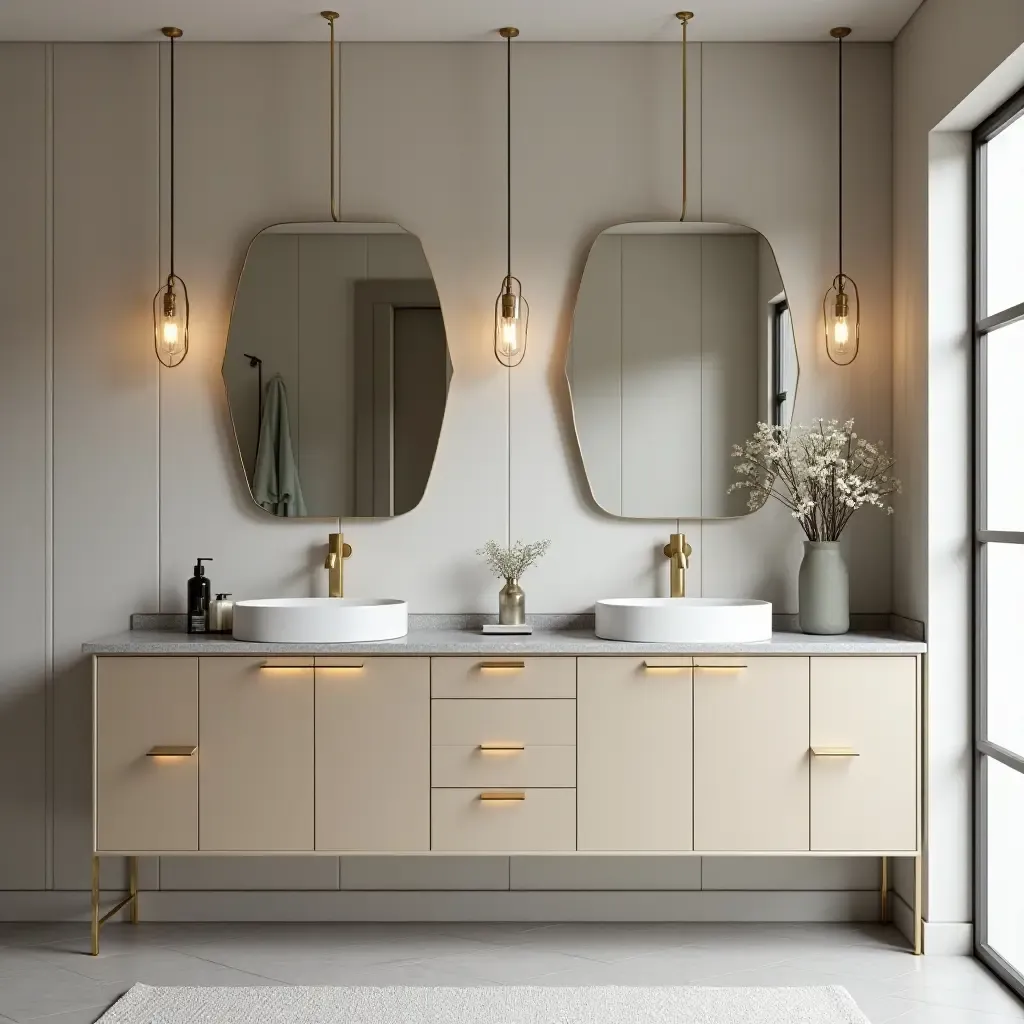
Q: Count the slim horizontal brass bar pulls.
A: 9